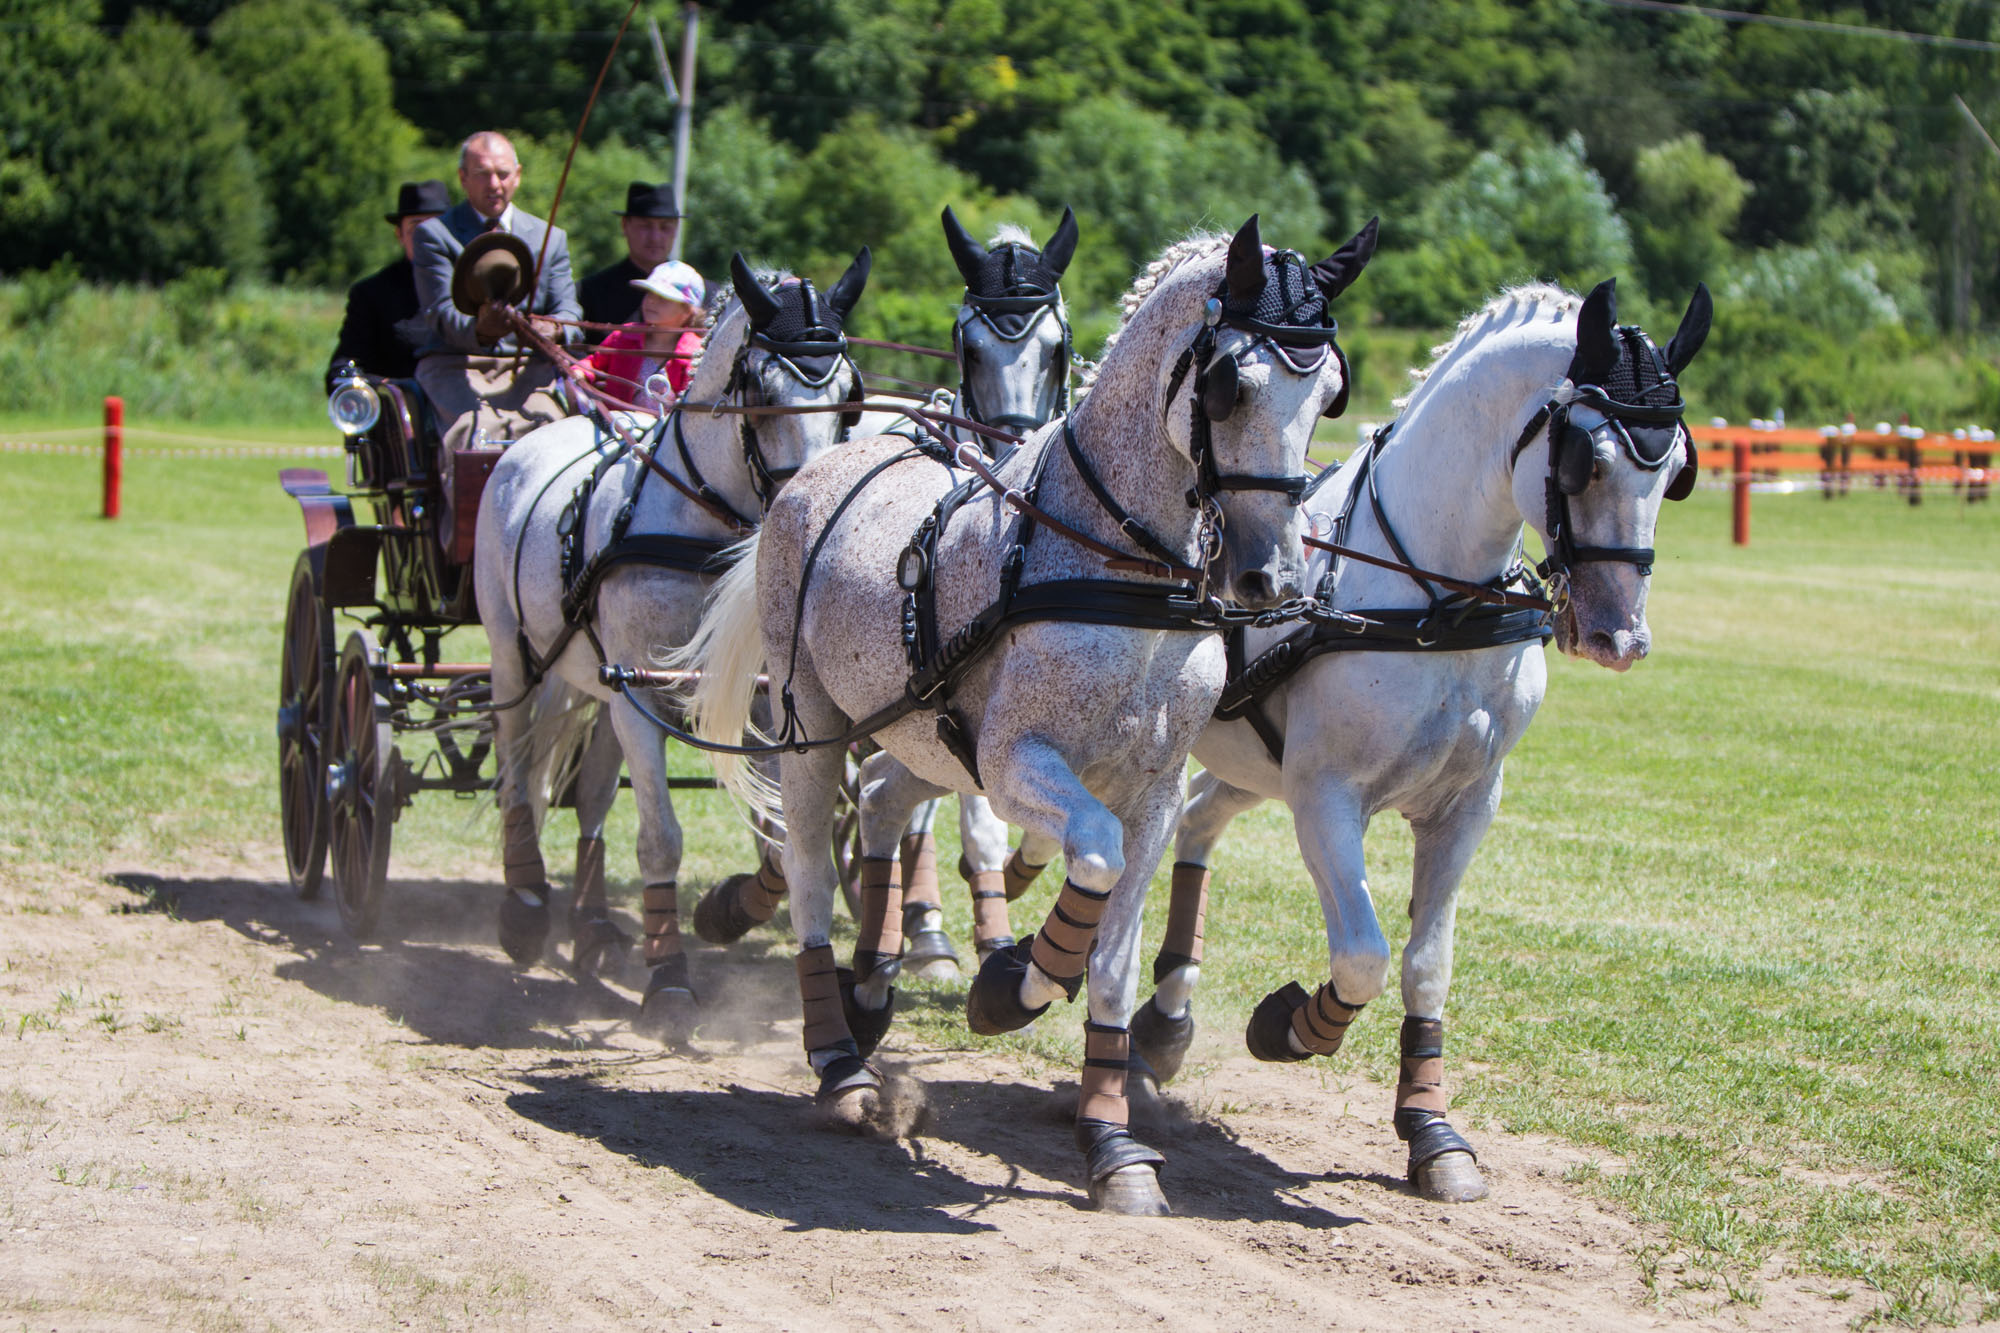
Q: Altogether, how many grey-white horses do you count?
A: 4